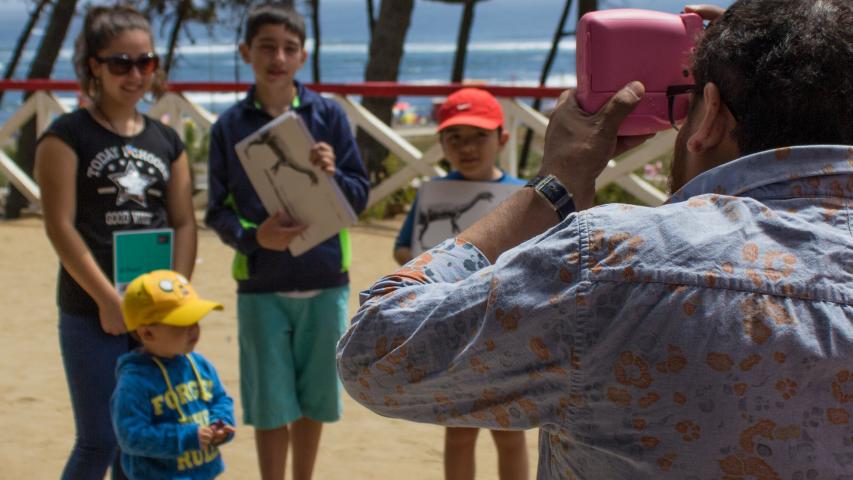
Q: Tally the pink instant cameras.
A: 1